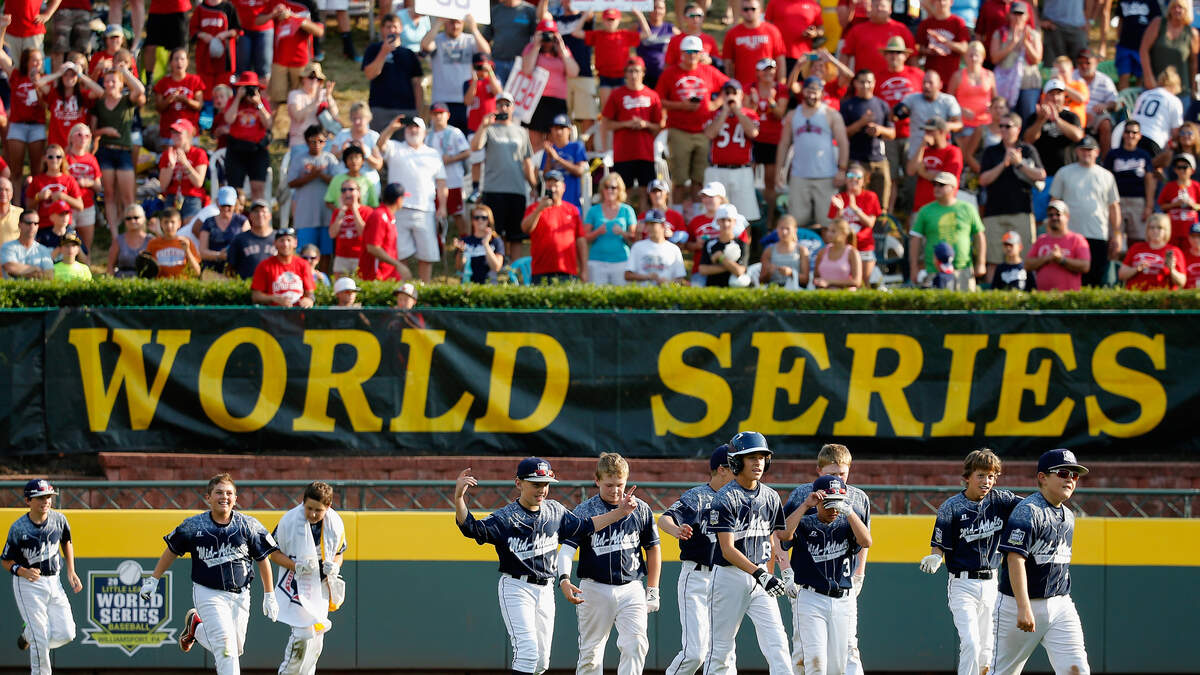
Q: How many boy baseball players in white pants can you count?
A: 11